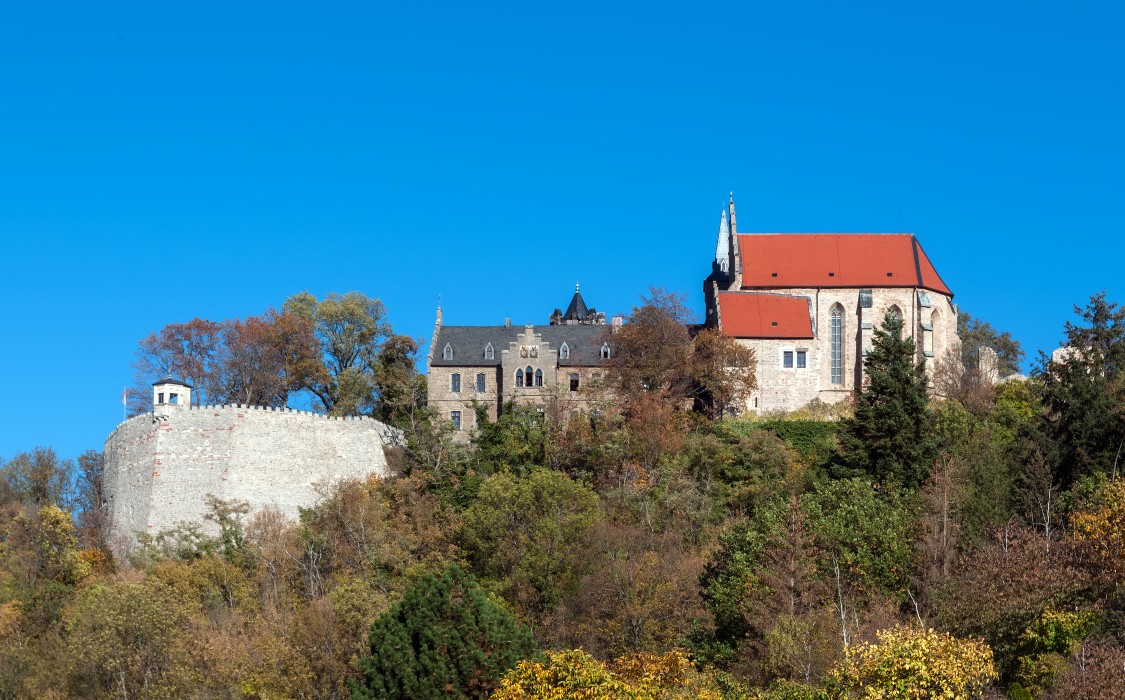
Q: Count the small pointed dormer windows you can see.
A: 4